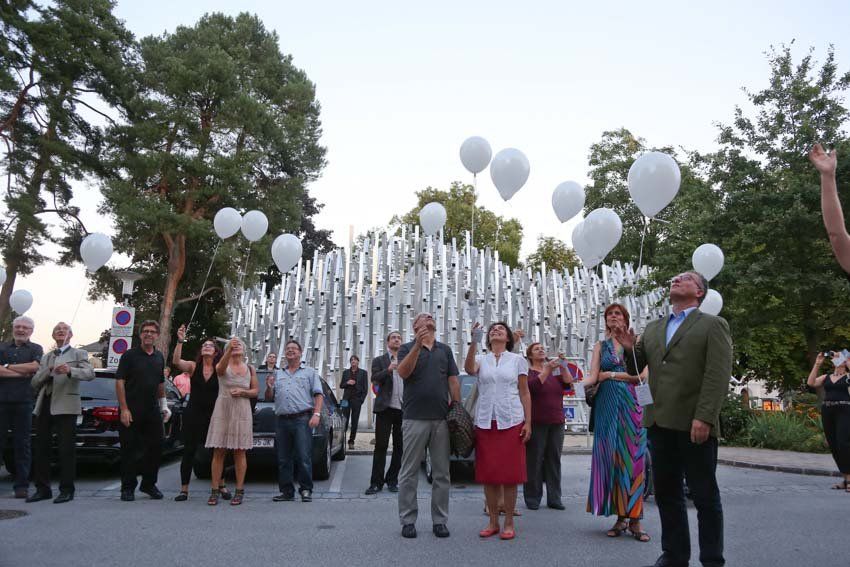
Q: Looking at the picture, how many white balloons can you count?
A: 15